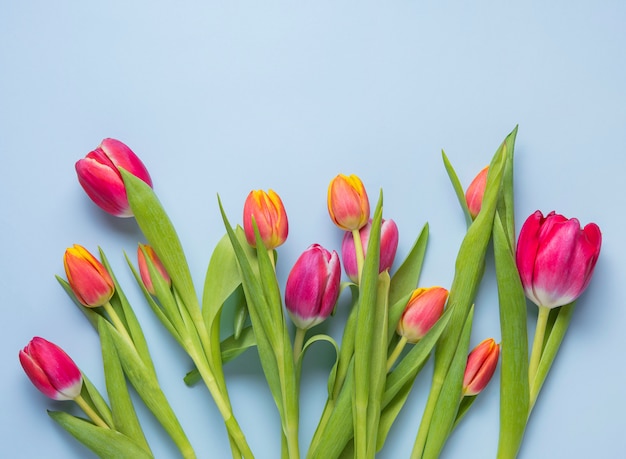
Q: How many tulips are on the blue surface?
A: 12